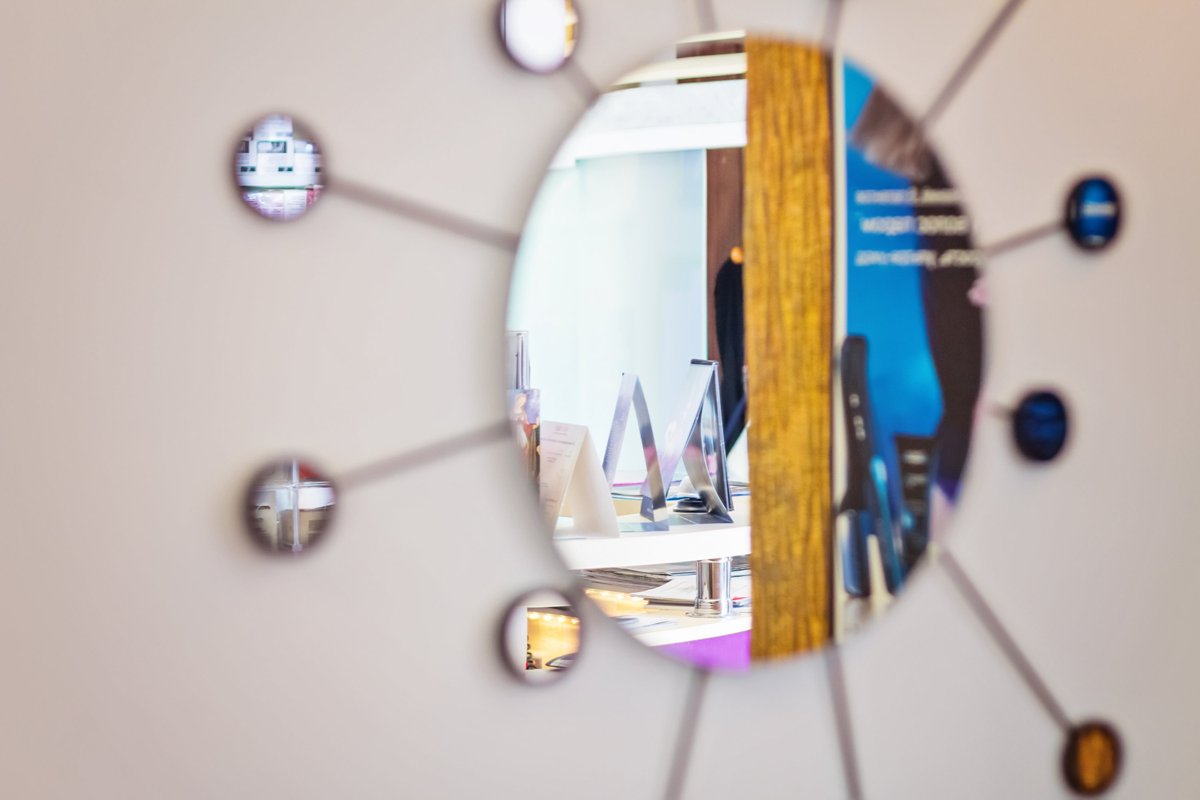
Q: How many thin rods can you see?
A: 11